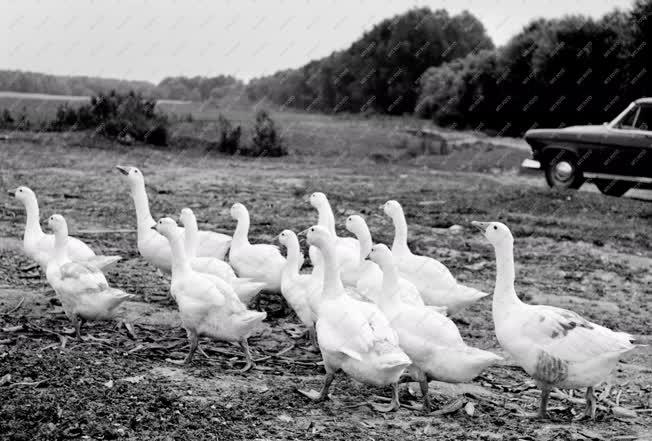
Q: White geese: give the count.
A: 13